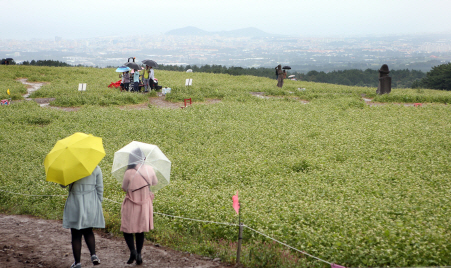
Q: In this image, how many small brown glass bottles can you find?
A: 0